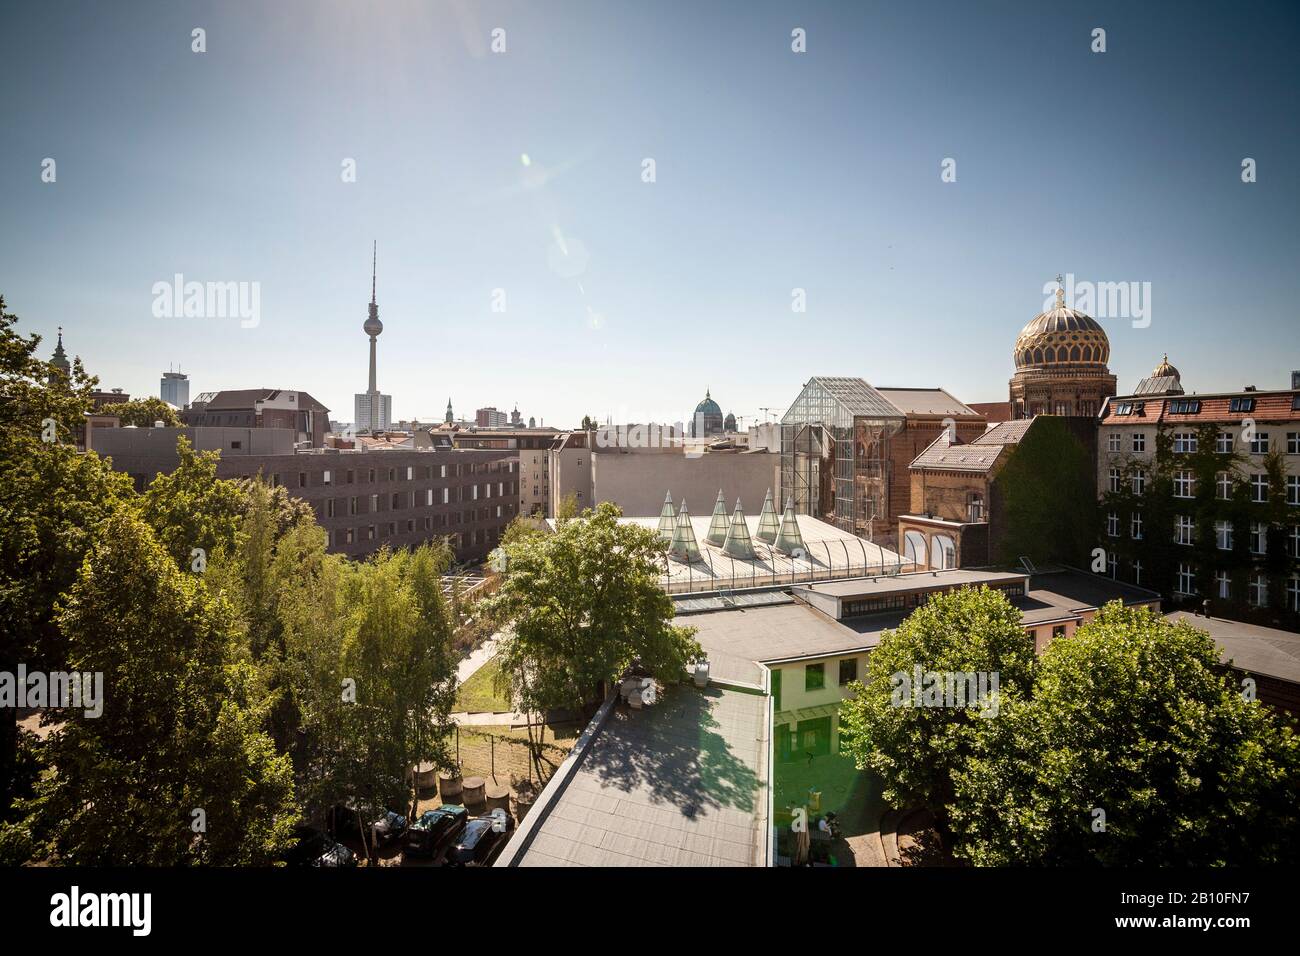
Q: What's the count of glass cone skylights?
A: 6